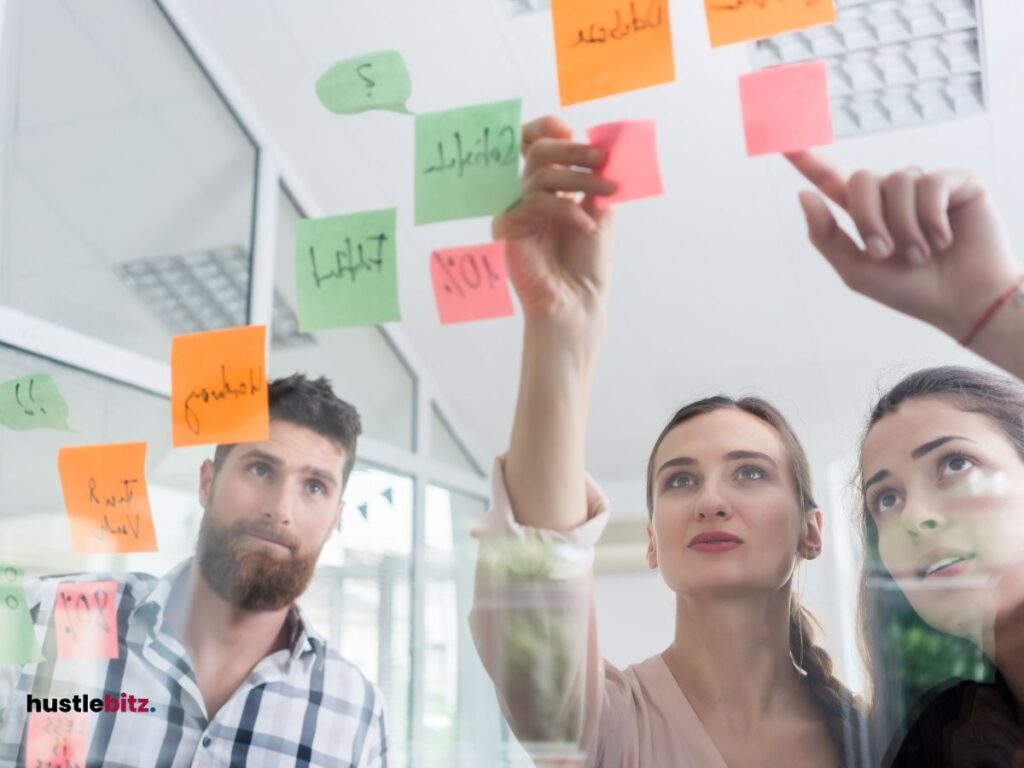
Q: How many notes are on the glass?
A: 14